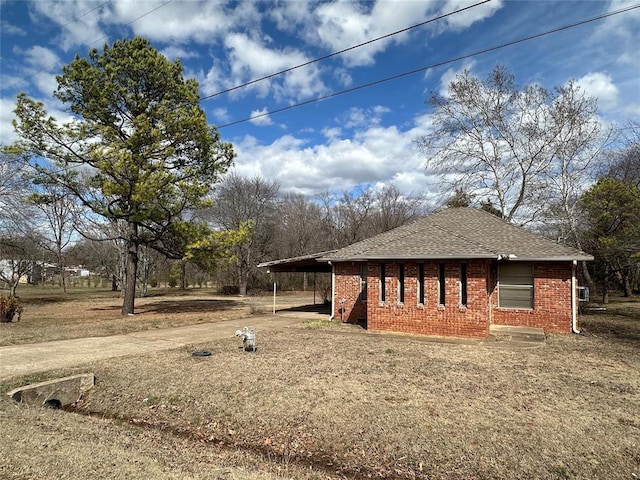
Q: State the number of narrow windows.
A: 5